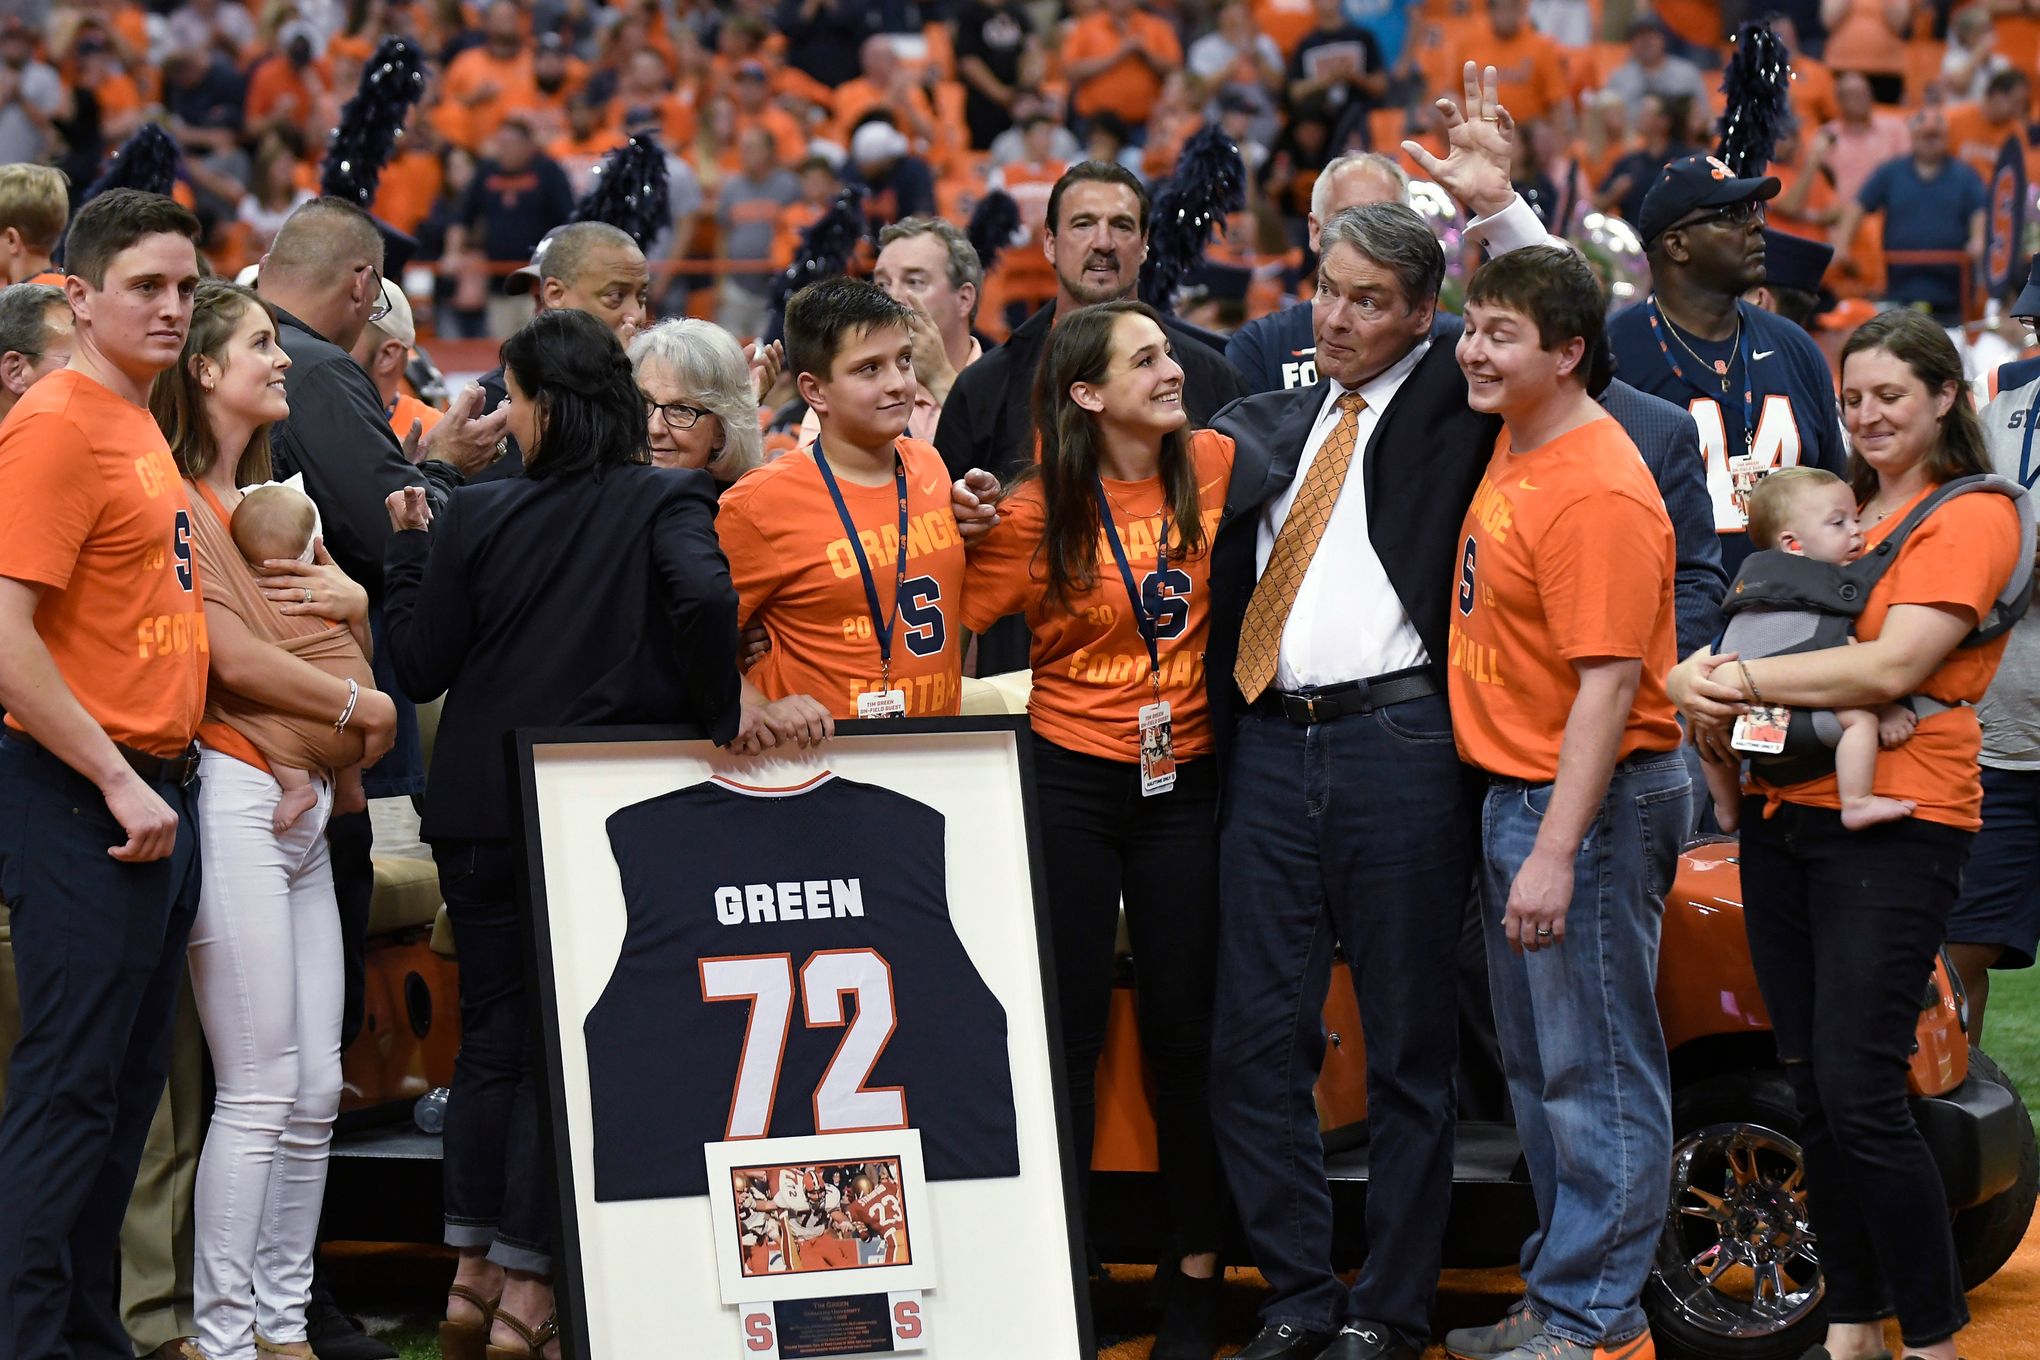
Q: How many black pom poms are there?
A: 7